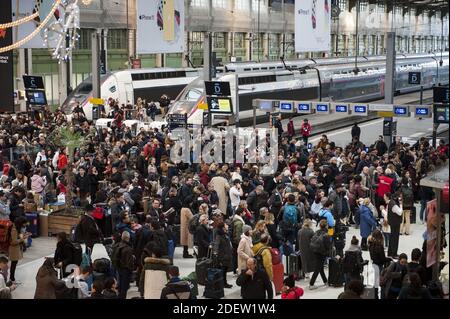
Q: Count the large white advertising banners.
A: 3